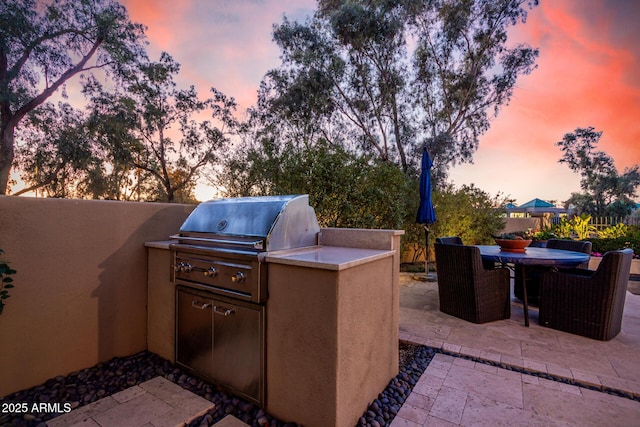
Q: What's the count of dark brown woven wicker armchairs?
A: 4